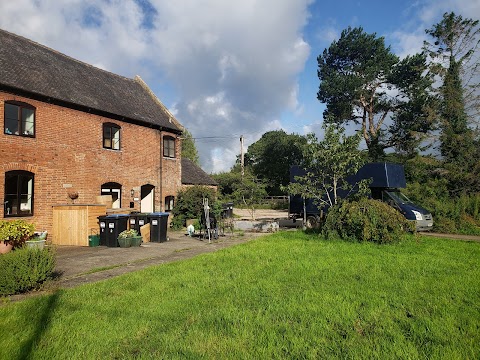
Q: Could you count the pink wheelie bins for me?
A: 0